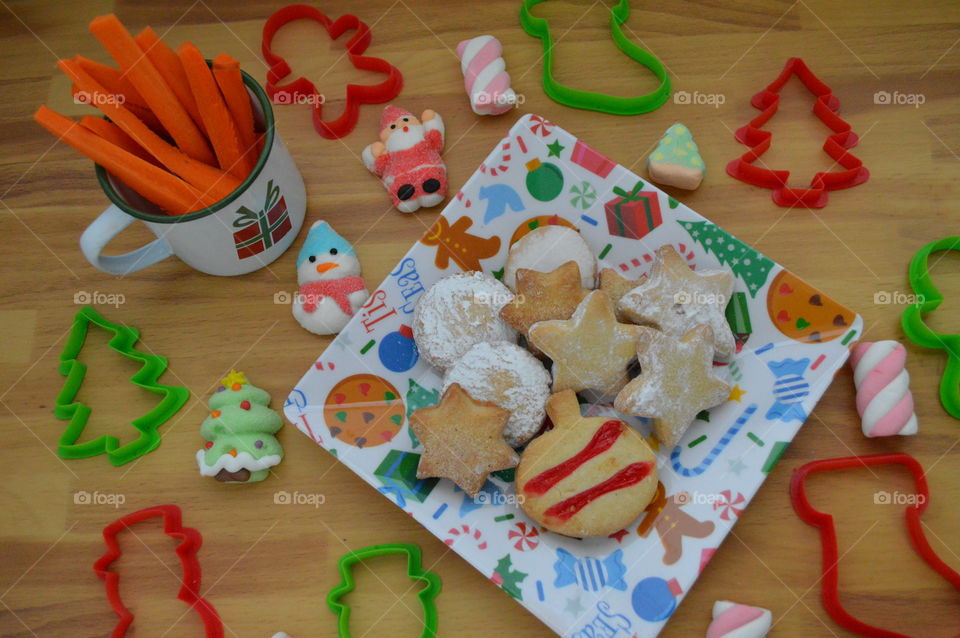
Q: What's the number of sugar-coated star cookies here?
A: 3